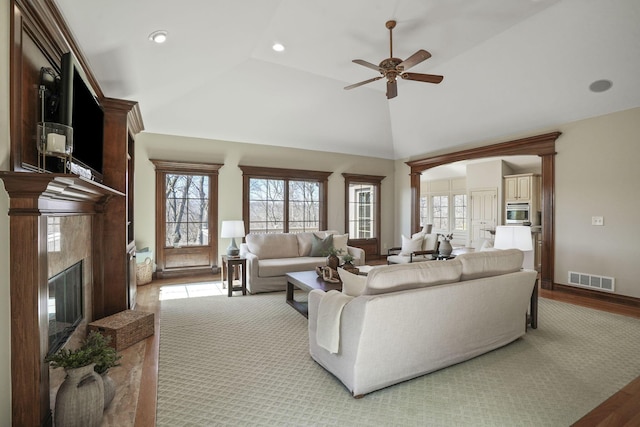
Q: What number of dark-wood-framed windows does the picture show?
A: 3